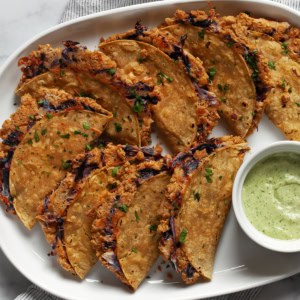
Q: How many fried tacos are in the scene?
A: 8